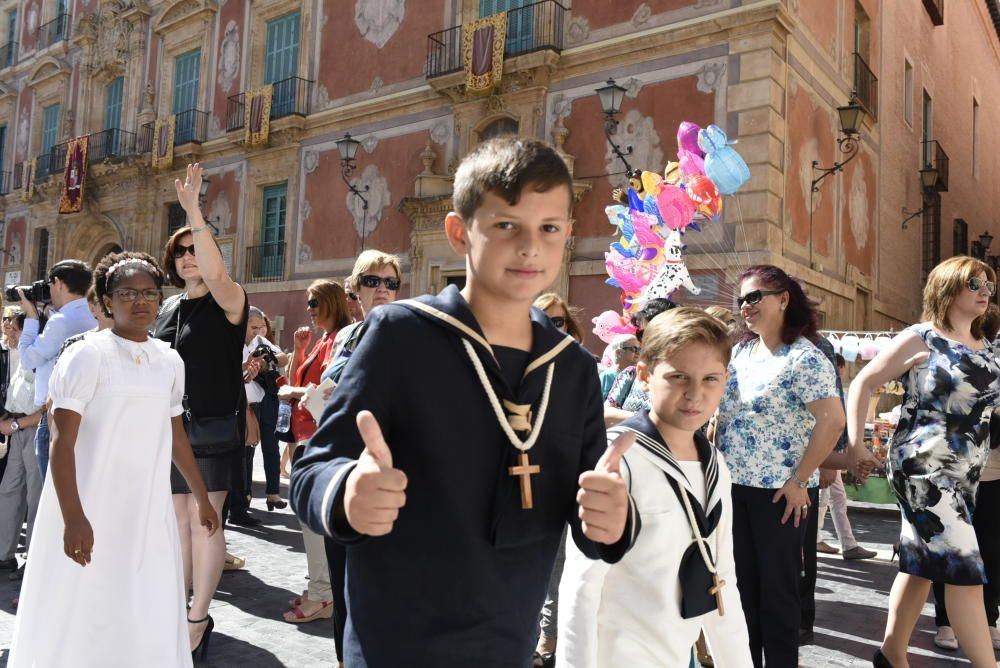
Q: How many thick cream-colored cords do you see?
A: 2